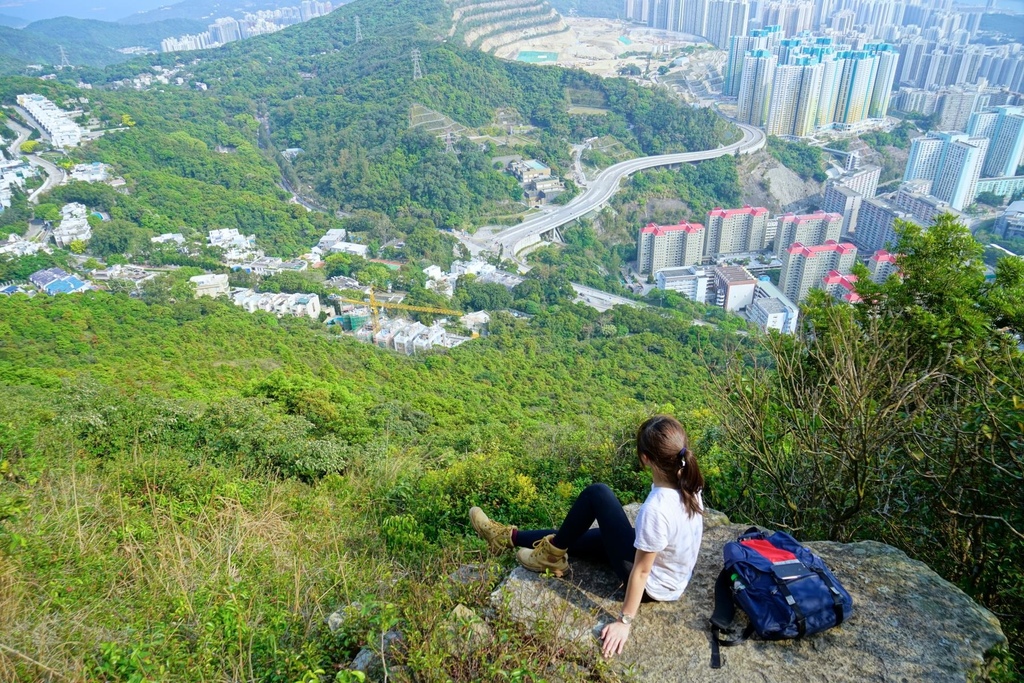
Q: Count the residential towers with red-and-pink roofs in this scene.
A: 6